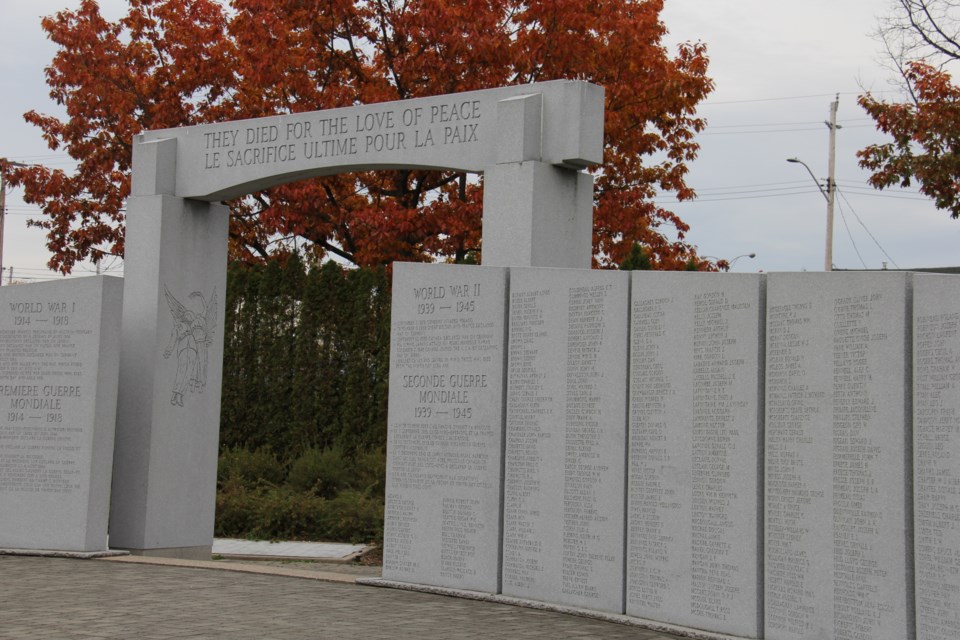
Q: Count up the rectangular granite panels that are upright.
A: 6